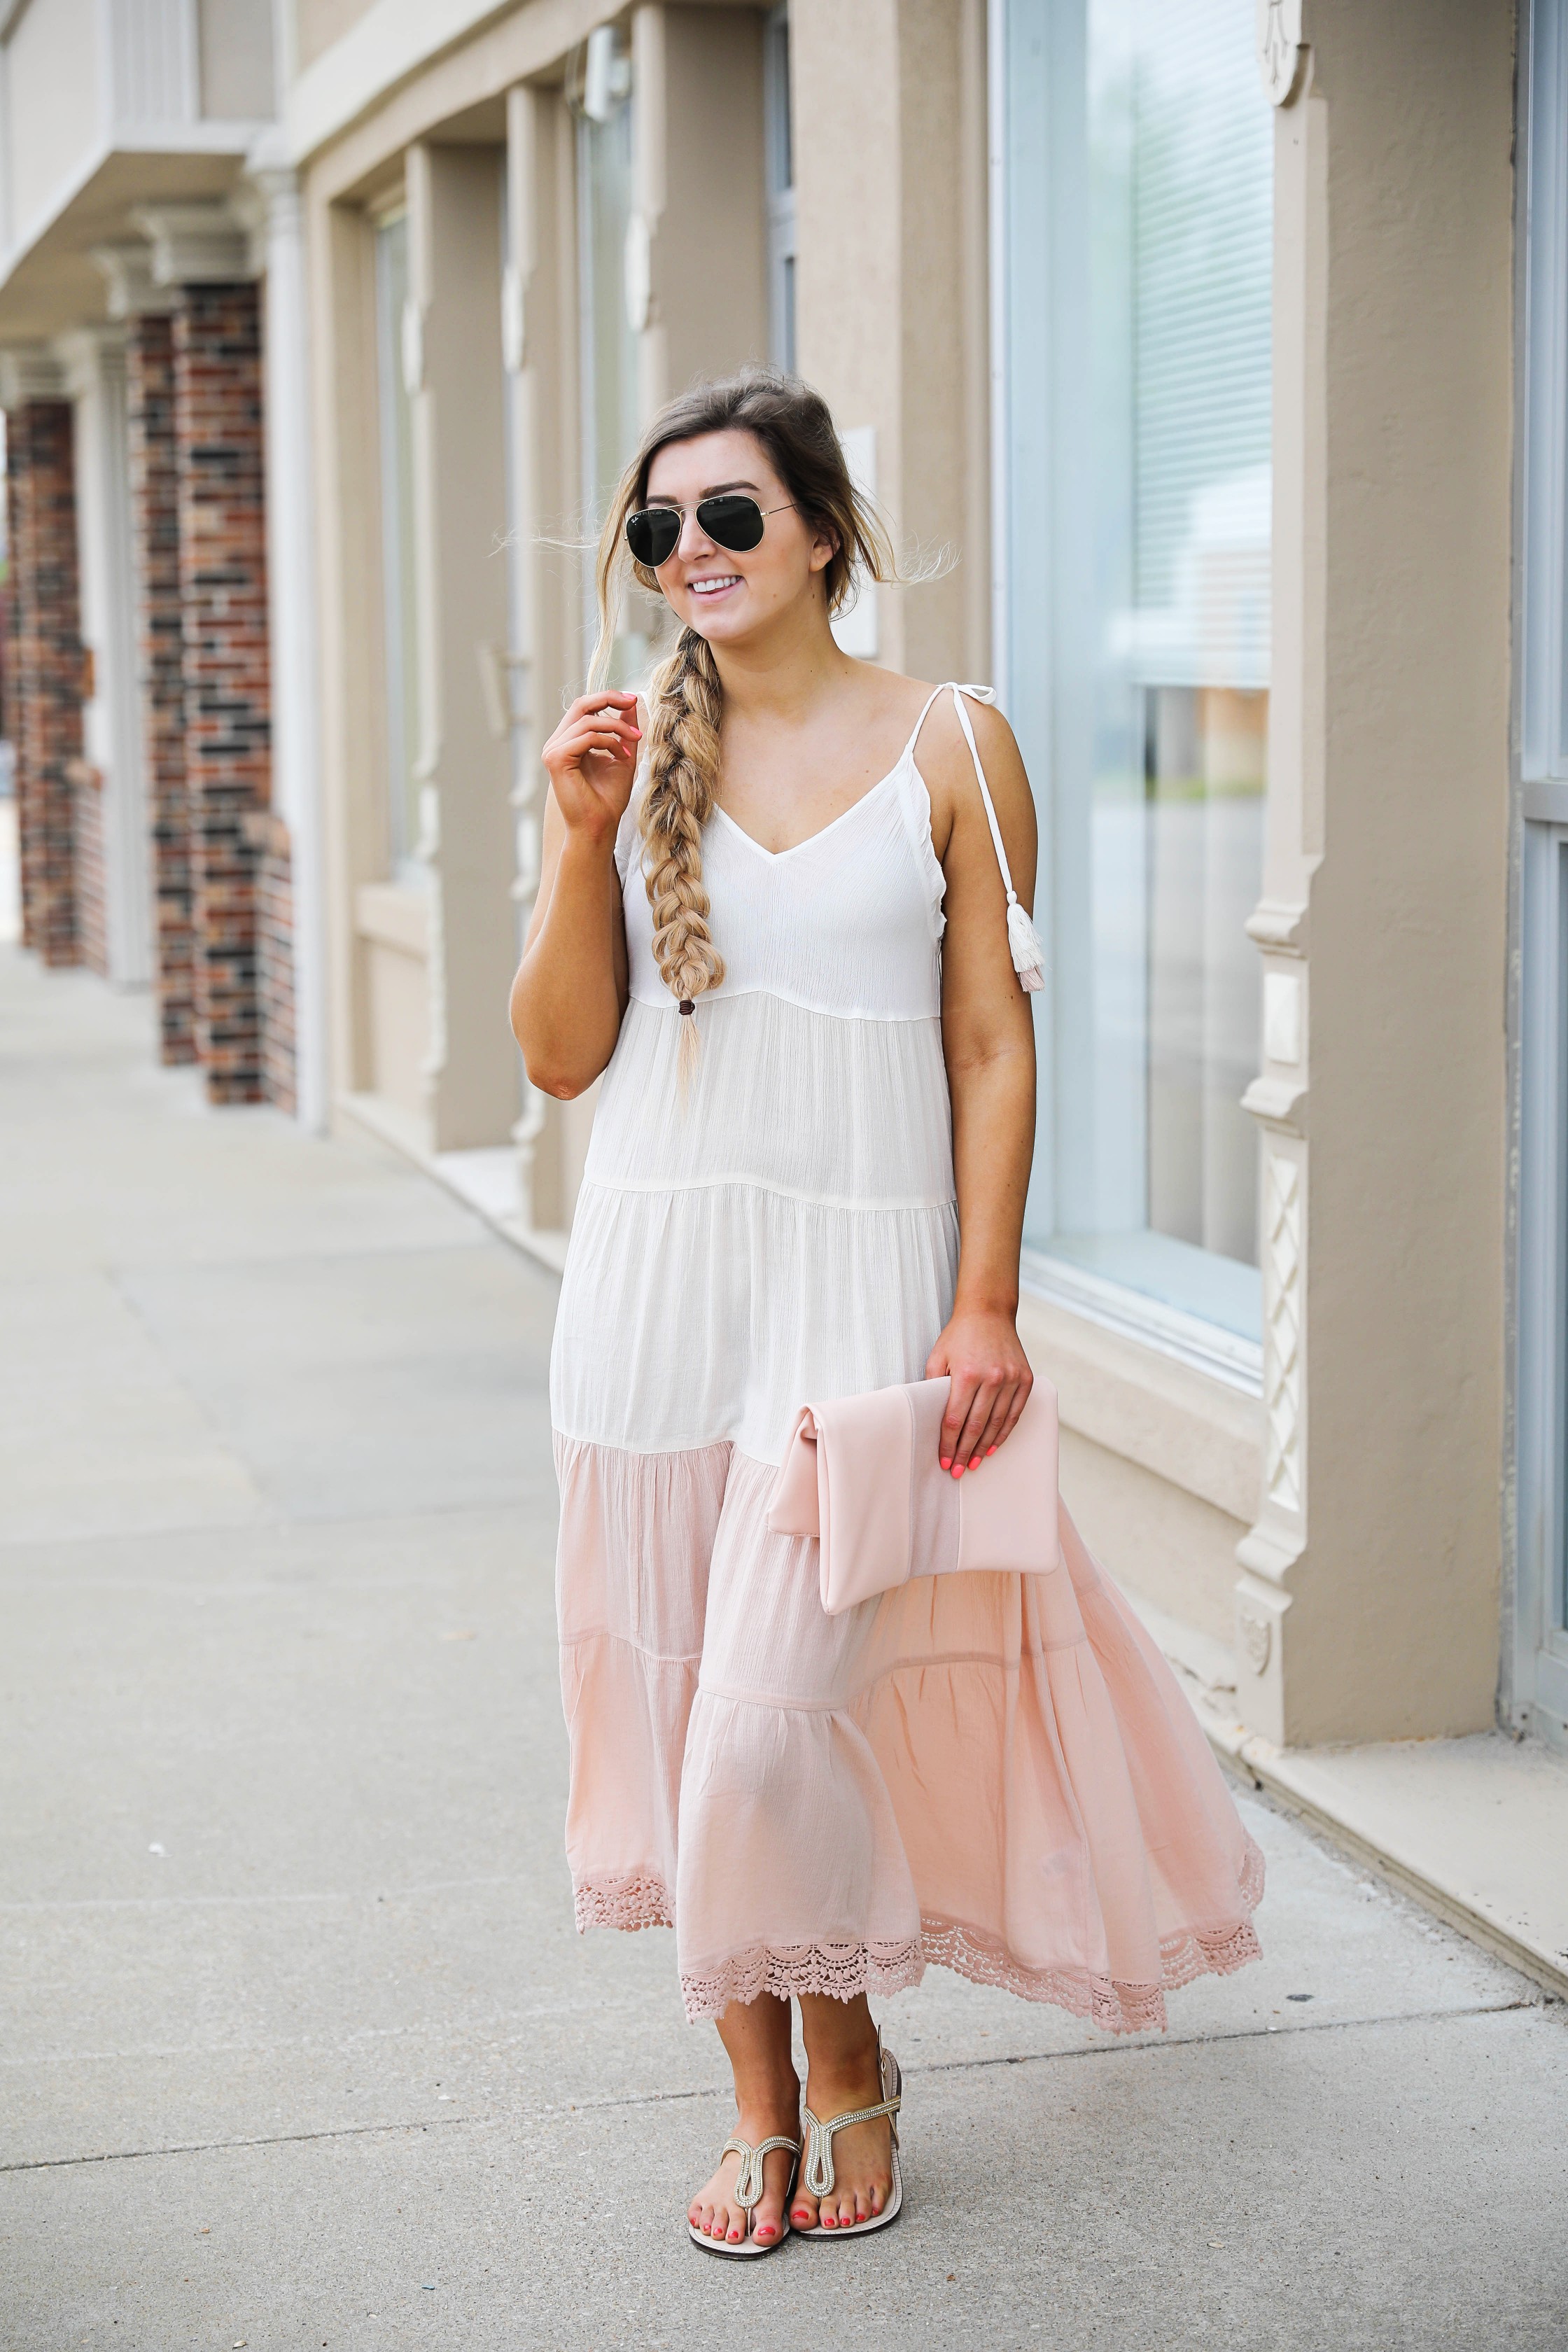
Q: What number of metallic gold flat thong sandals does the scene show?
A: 2